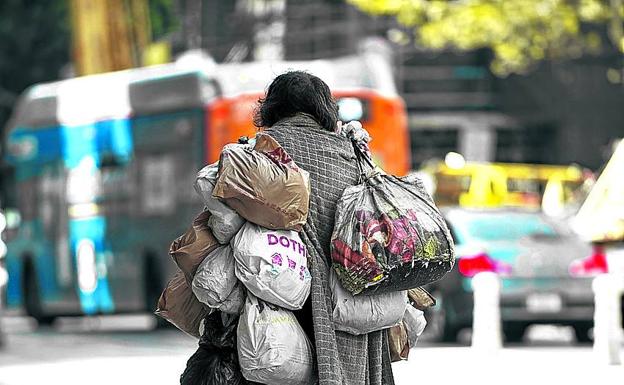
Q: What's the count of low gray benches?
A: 0